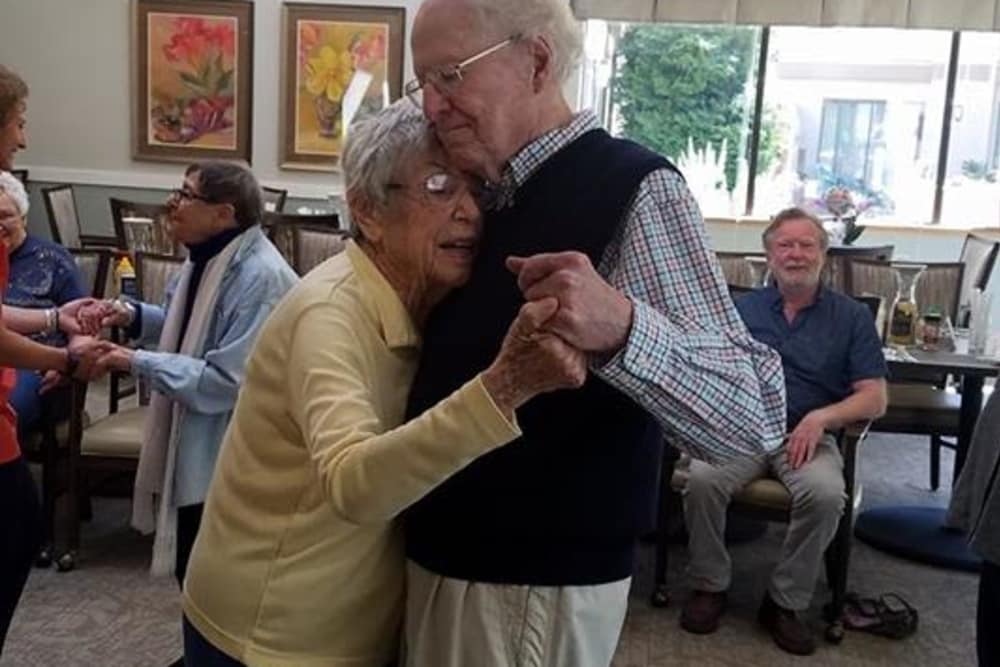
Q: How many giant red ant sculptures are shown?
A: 0